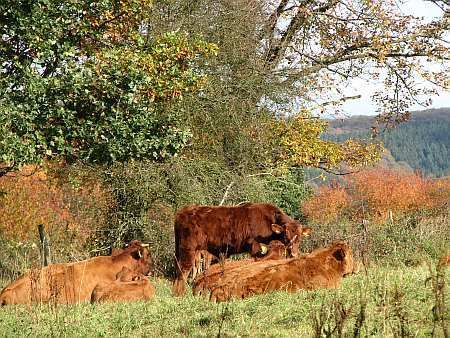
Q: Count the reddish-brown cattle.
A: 5